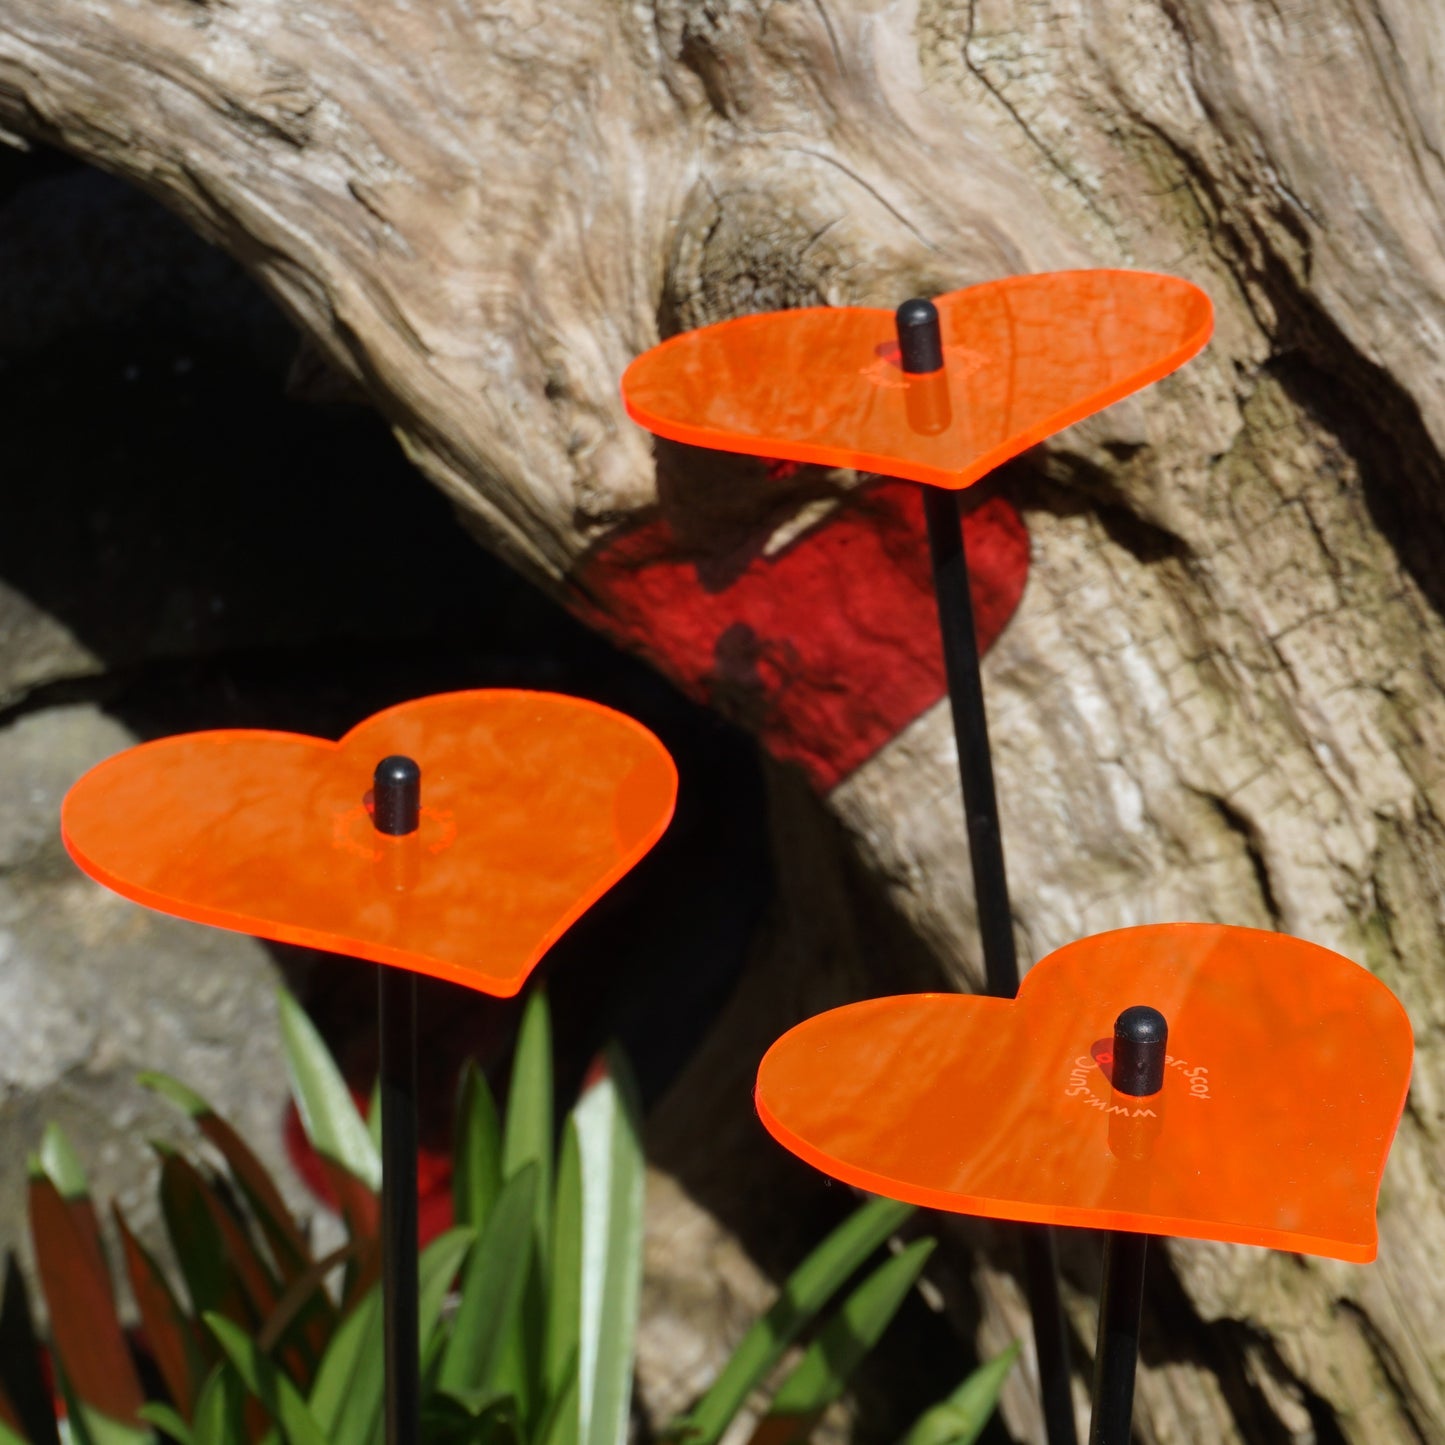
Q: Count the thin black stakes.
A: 3